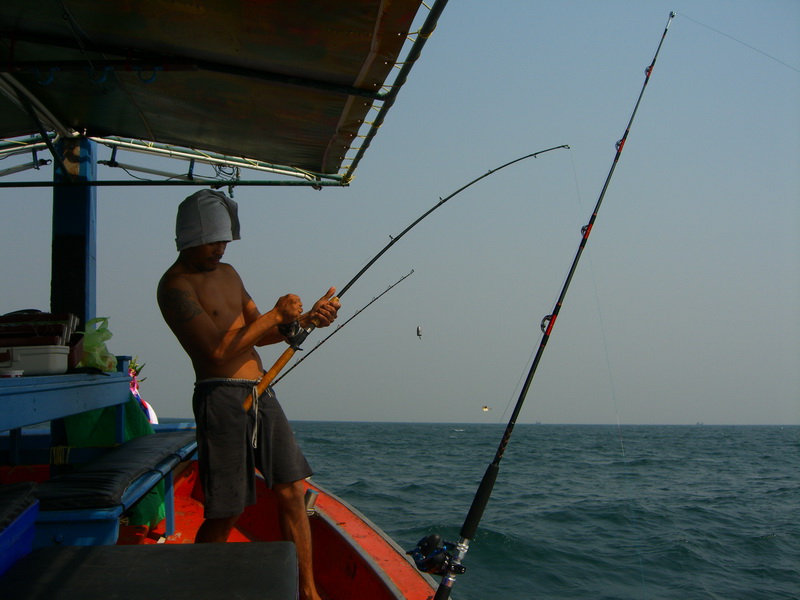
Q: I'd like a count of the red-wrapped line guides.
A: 4